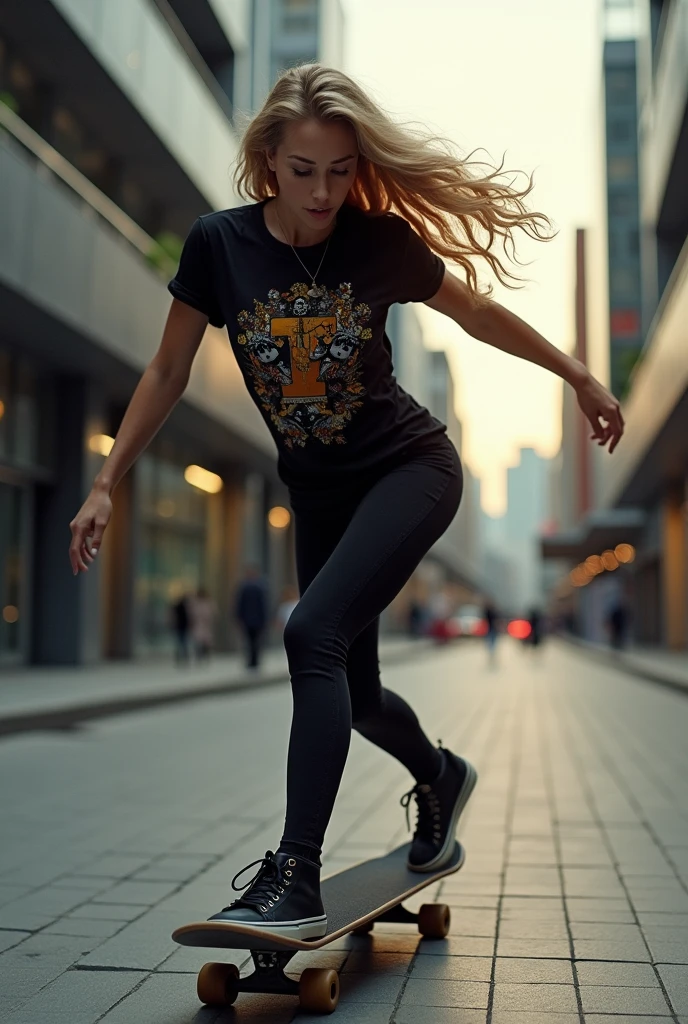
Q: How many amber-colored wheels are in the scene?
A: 4